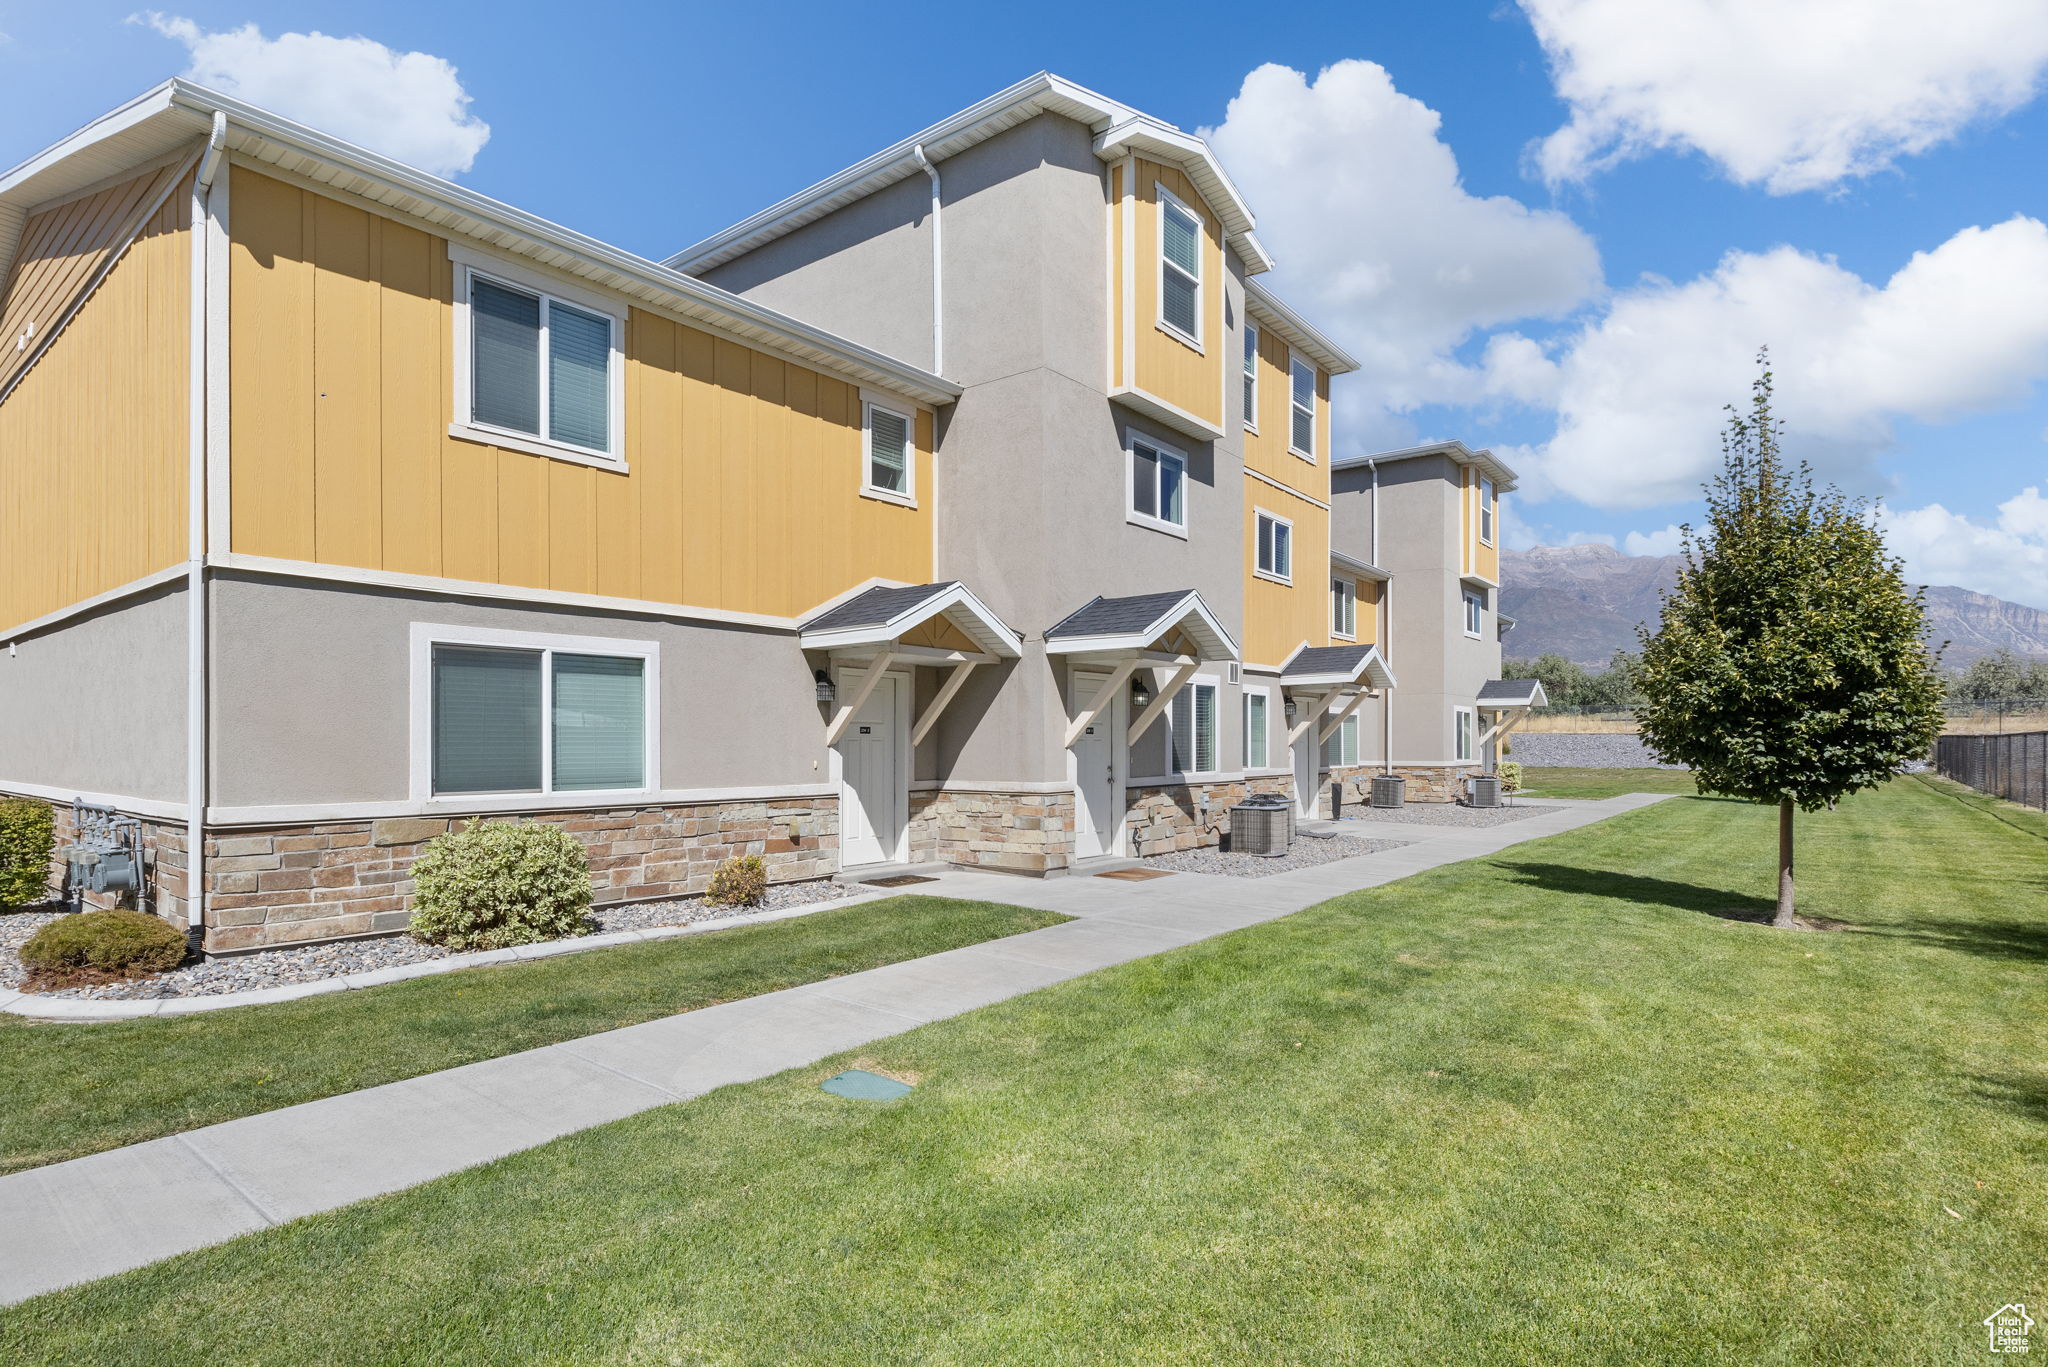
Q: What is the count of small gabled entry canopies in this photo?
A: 4